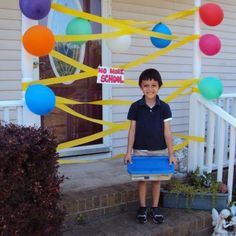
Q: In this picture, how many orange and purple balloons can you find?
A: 2